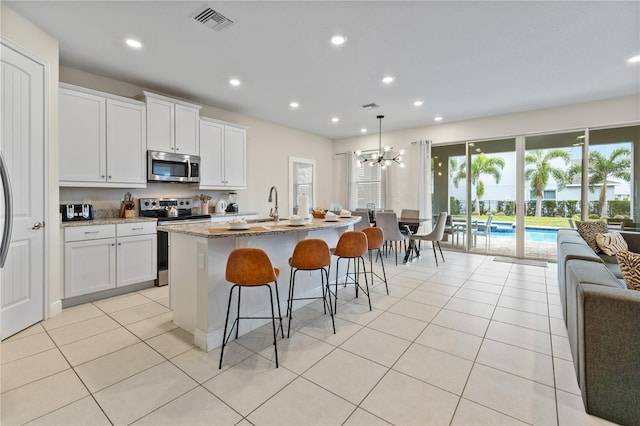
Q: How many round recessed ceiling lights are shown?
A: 10